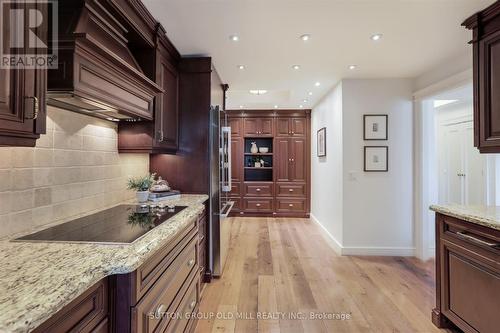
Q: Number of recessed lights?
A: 12